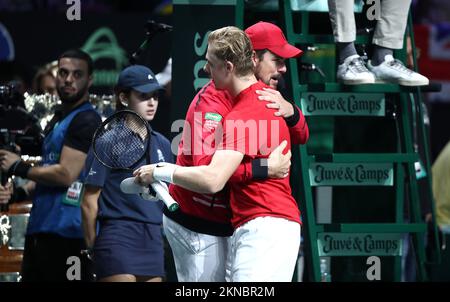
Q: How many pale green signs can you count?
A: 3